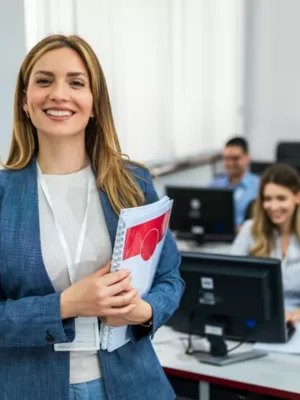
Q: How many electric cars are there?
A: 0